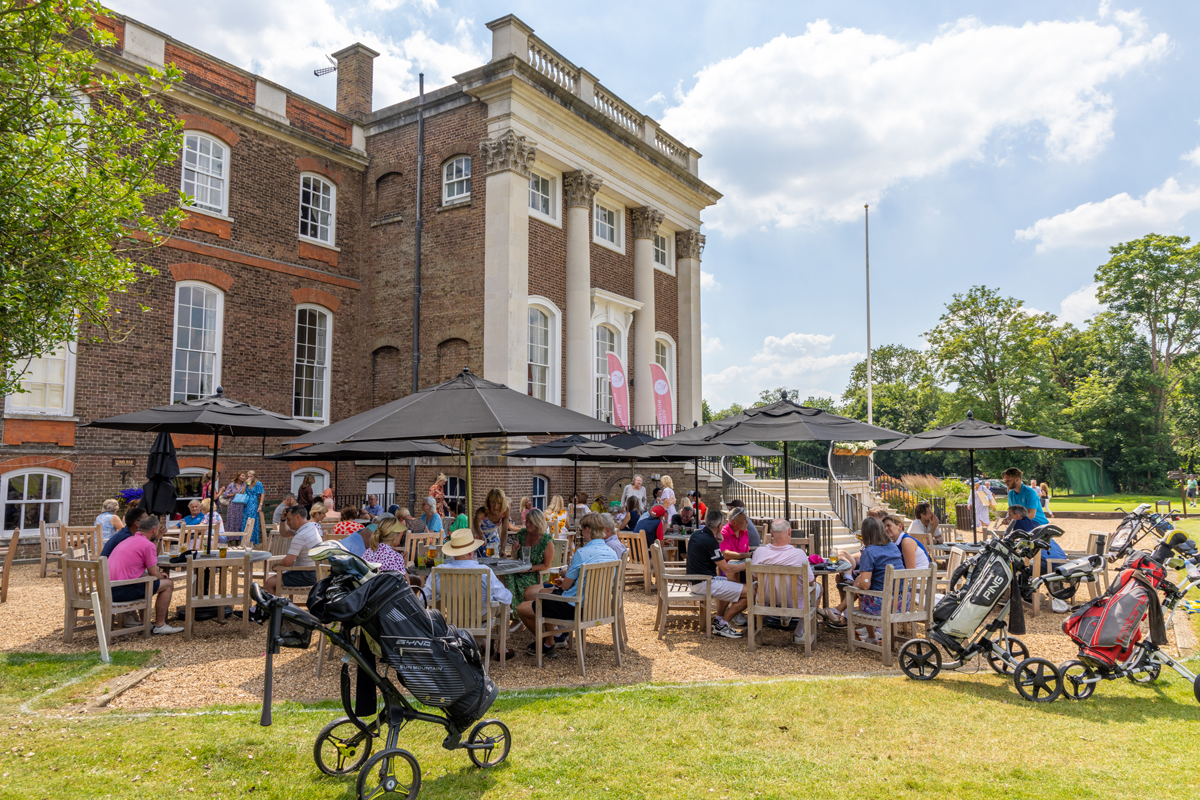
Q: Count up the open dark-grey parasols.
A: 9